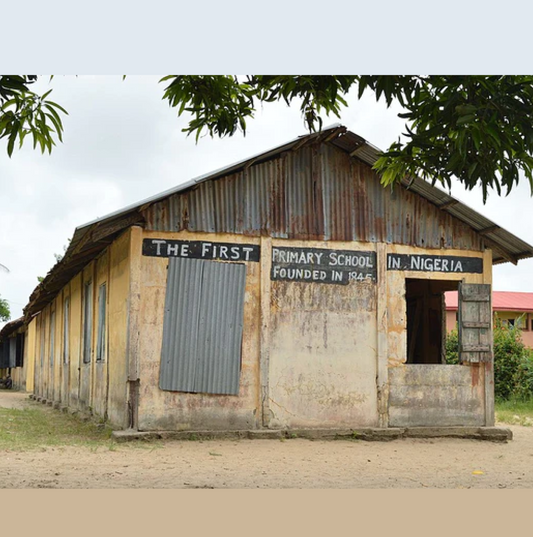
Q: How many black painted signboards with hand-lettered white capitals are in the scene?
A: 3